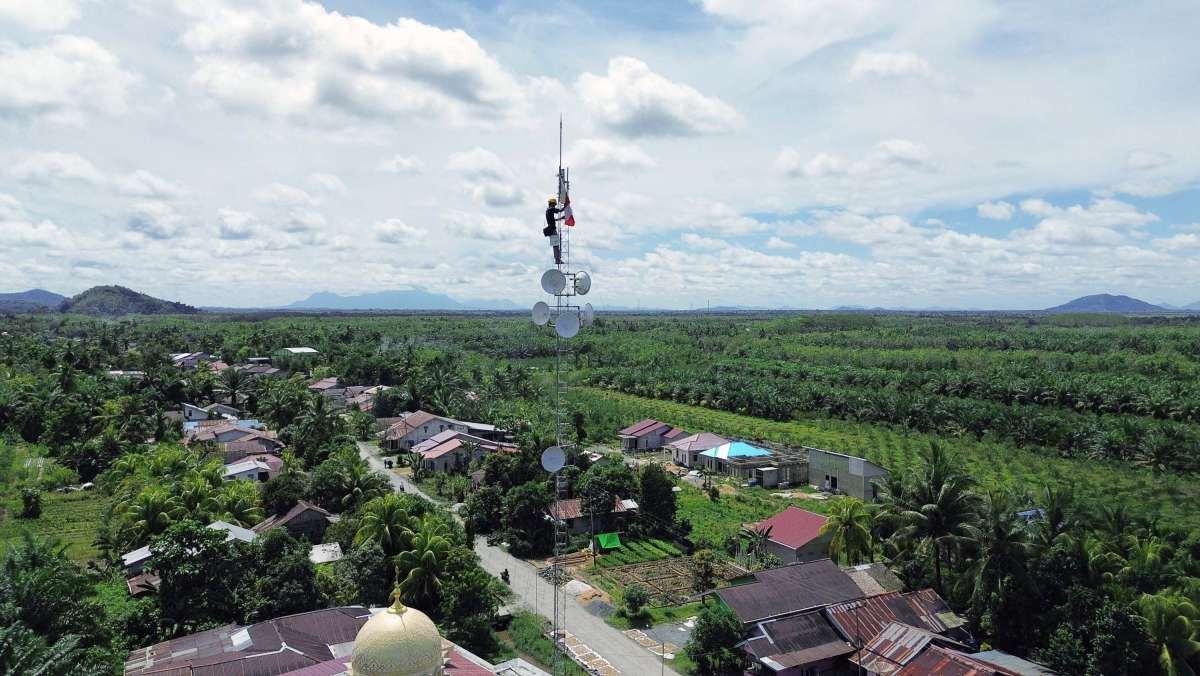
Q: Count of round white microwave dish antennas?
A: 6